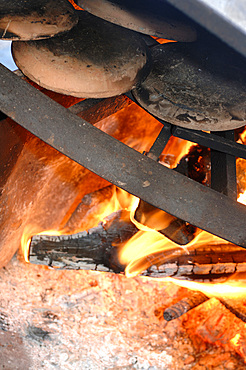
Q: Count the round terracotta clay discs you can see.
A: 4